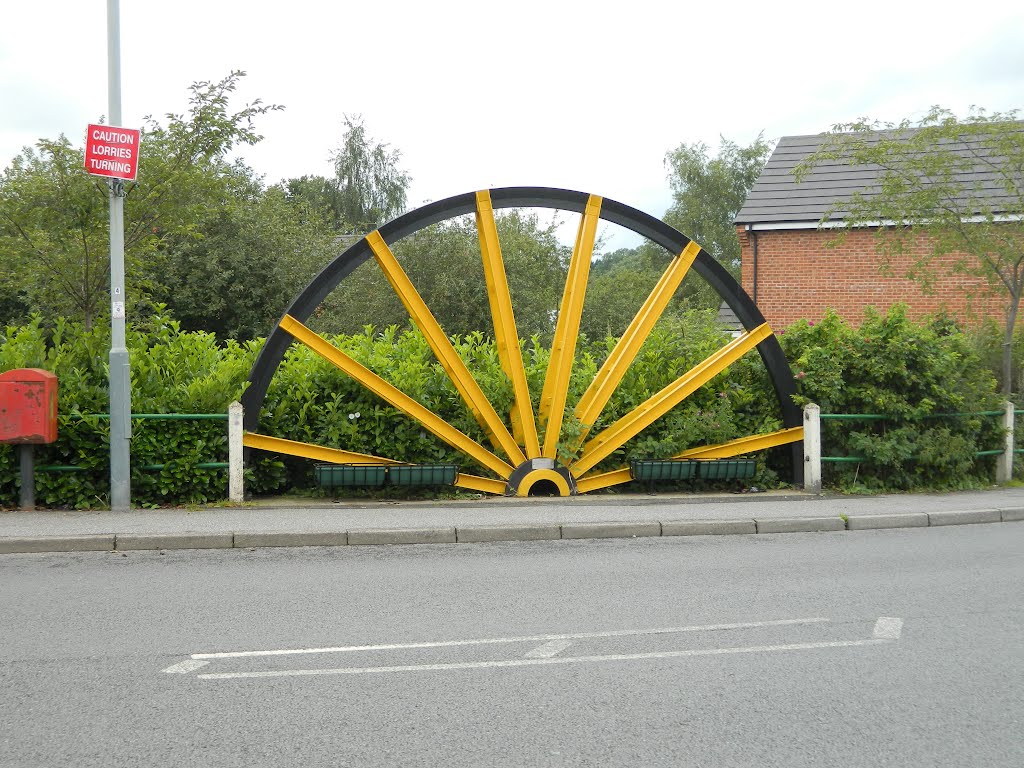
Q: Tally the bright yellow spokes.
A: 8